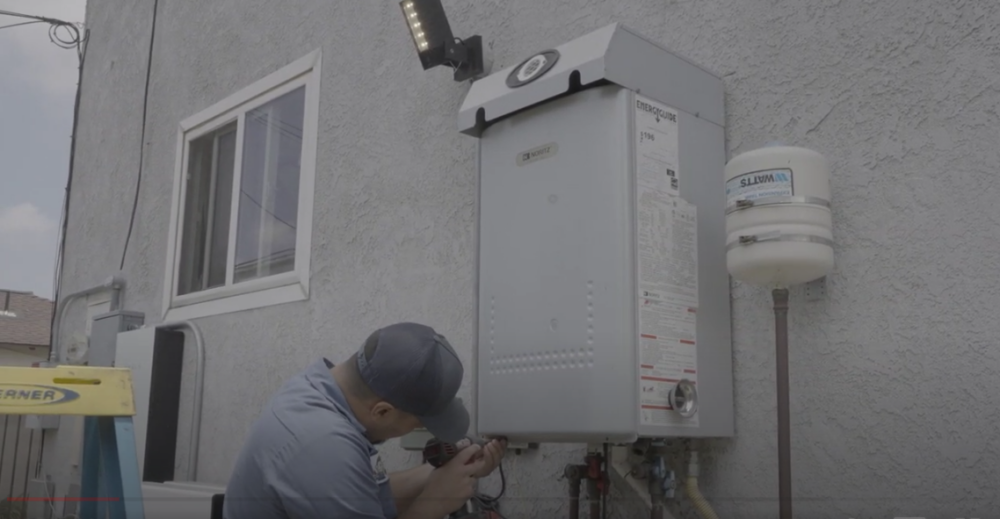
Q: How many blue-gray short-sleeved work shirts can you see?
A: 1